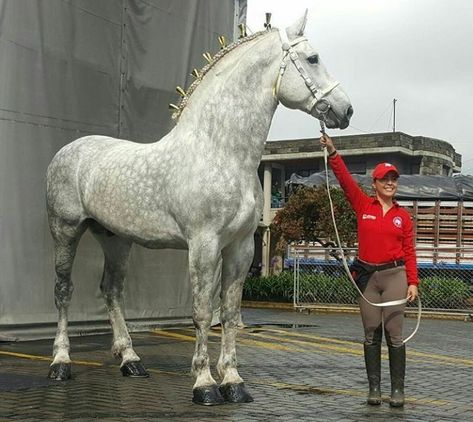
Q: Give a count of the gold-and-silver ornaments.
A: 7